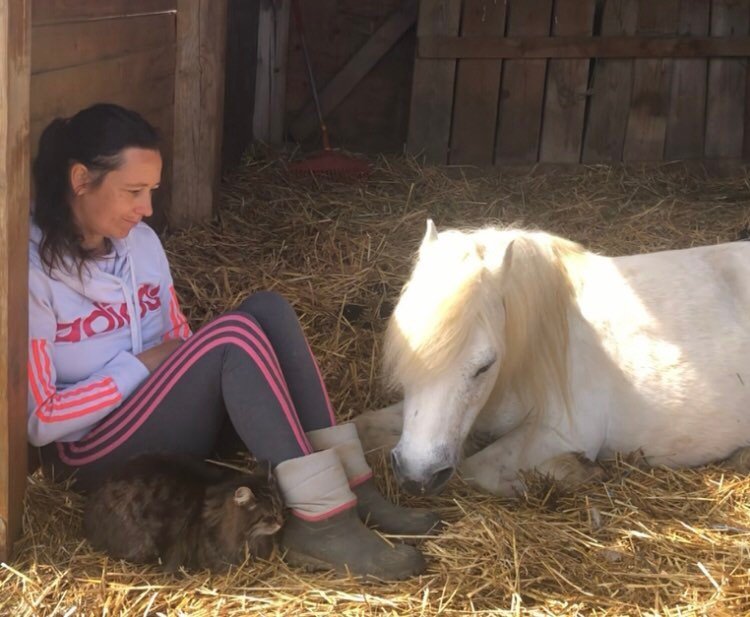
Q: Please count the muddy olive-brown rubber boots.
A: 2